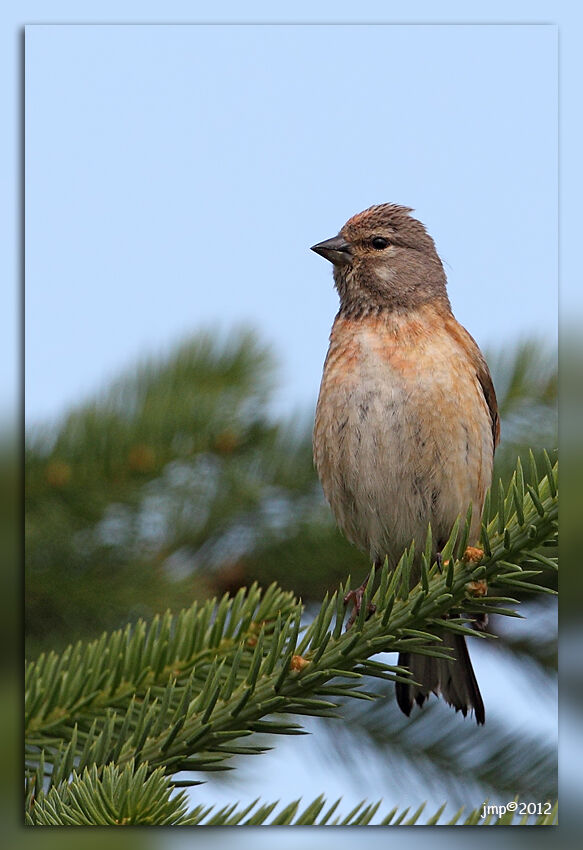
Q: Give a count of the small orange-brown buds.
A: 3